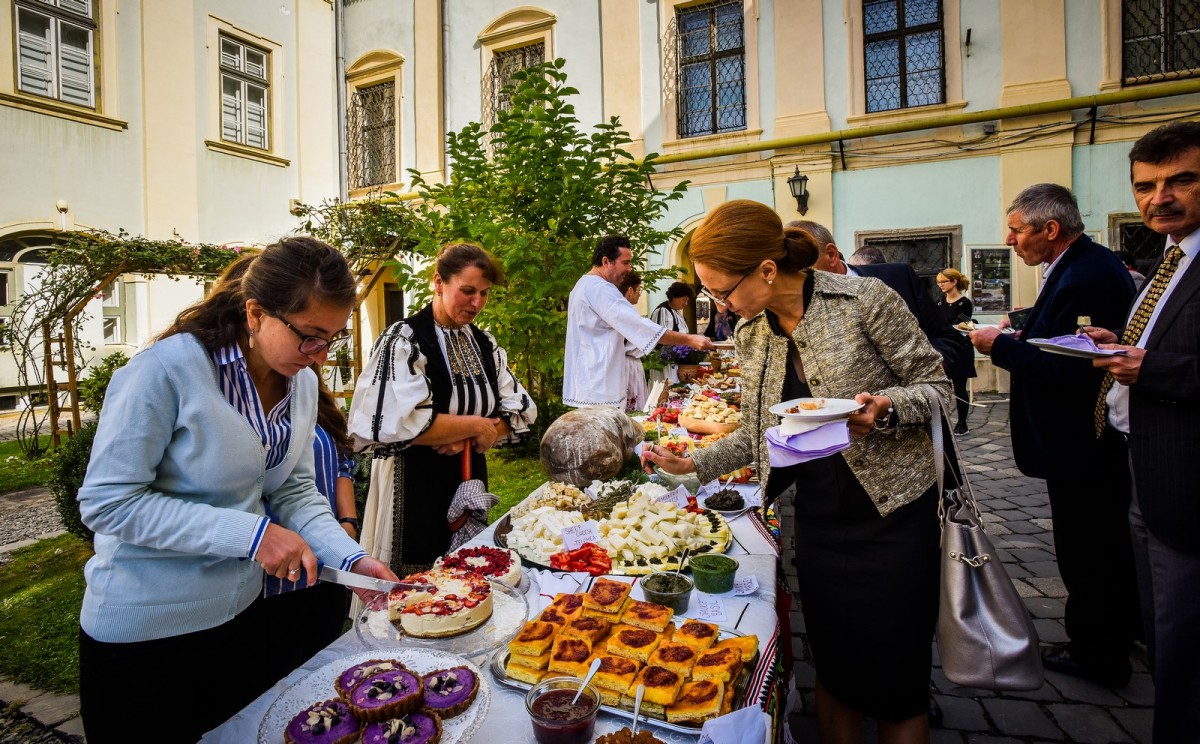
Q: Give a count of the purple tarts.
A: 5